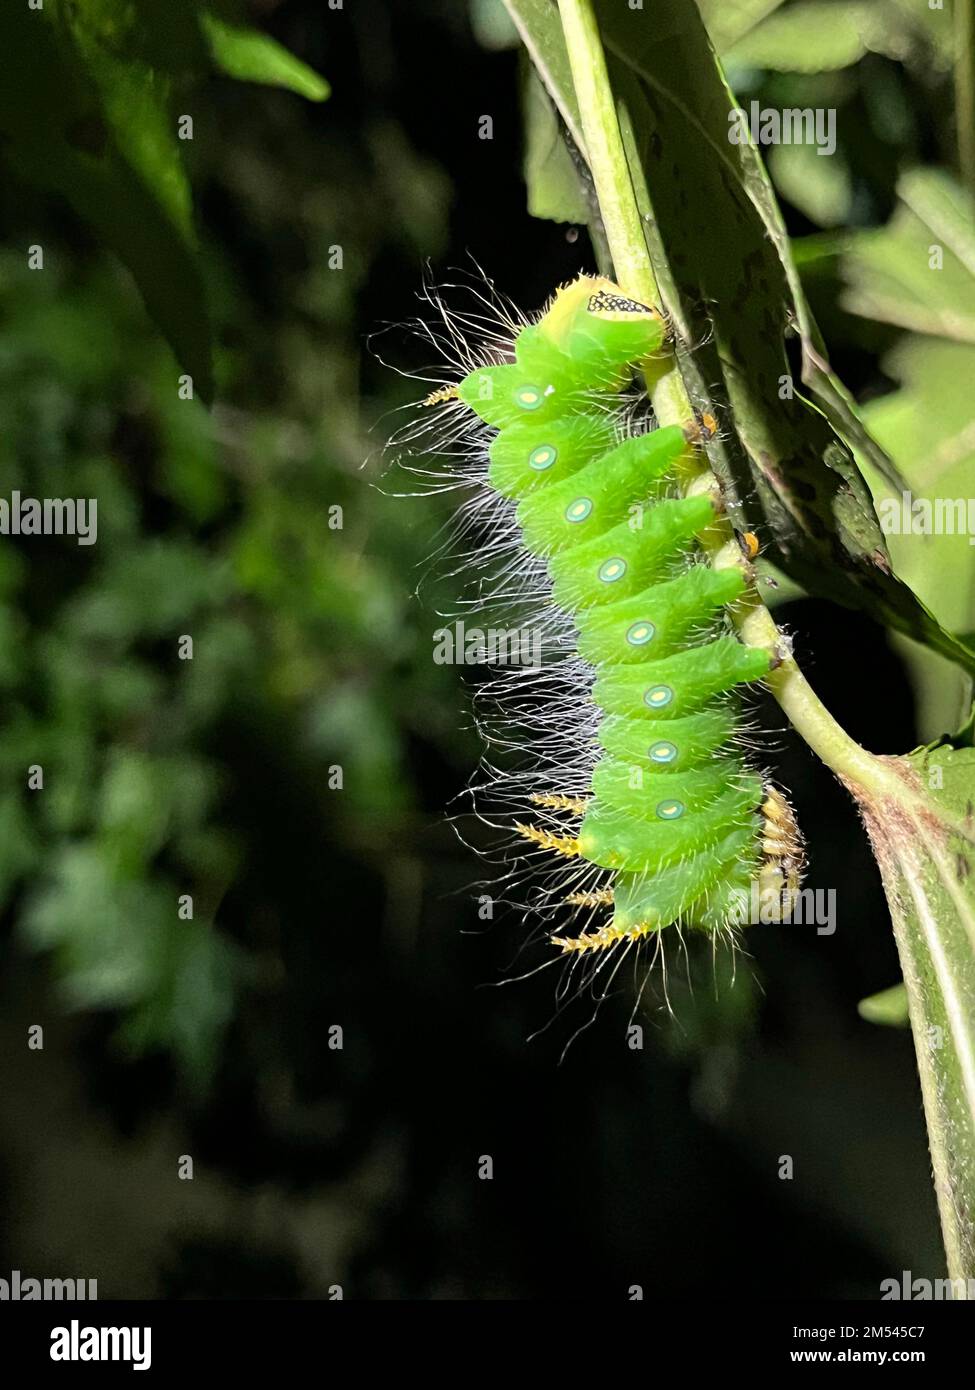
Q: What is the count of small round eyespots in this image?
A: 8